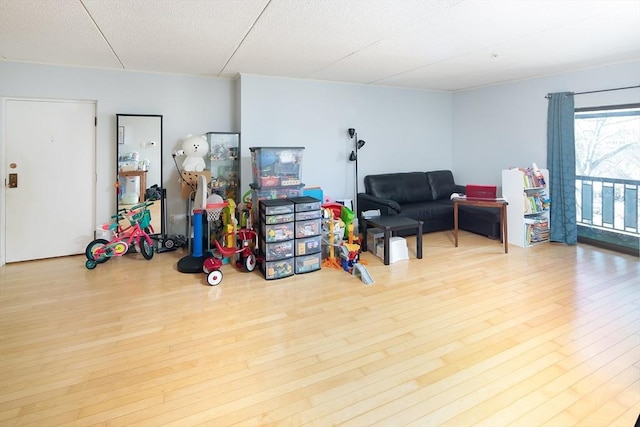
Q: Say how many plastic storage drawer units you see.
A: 2